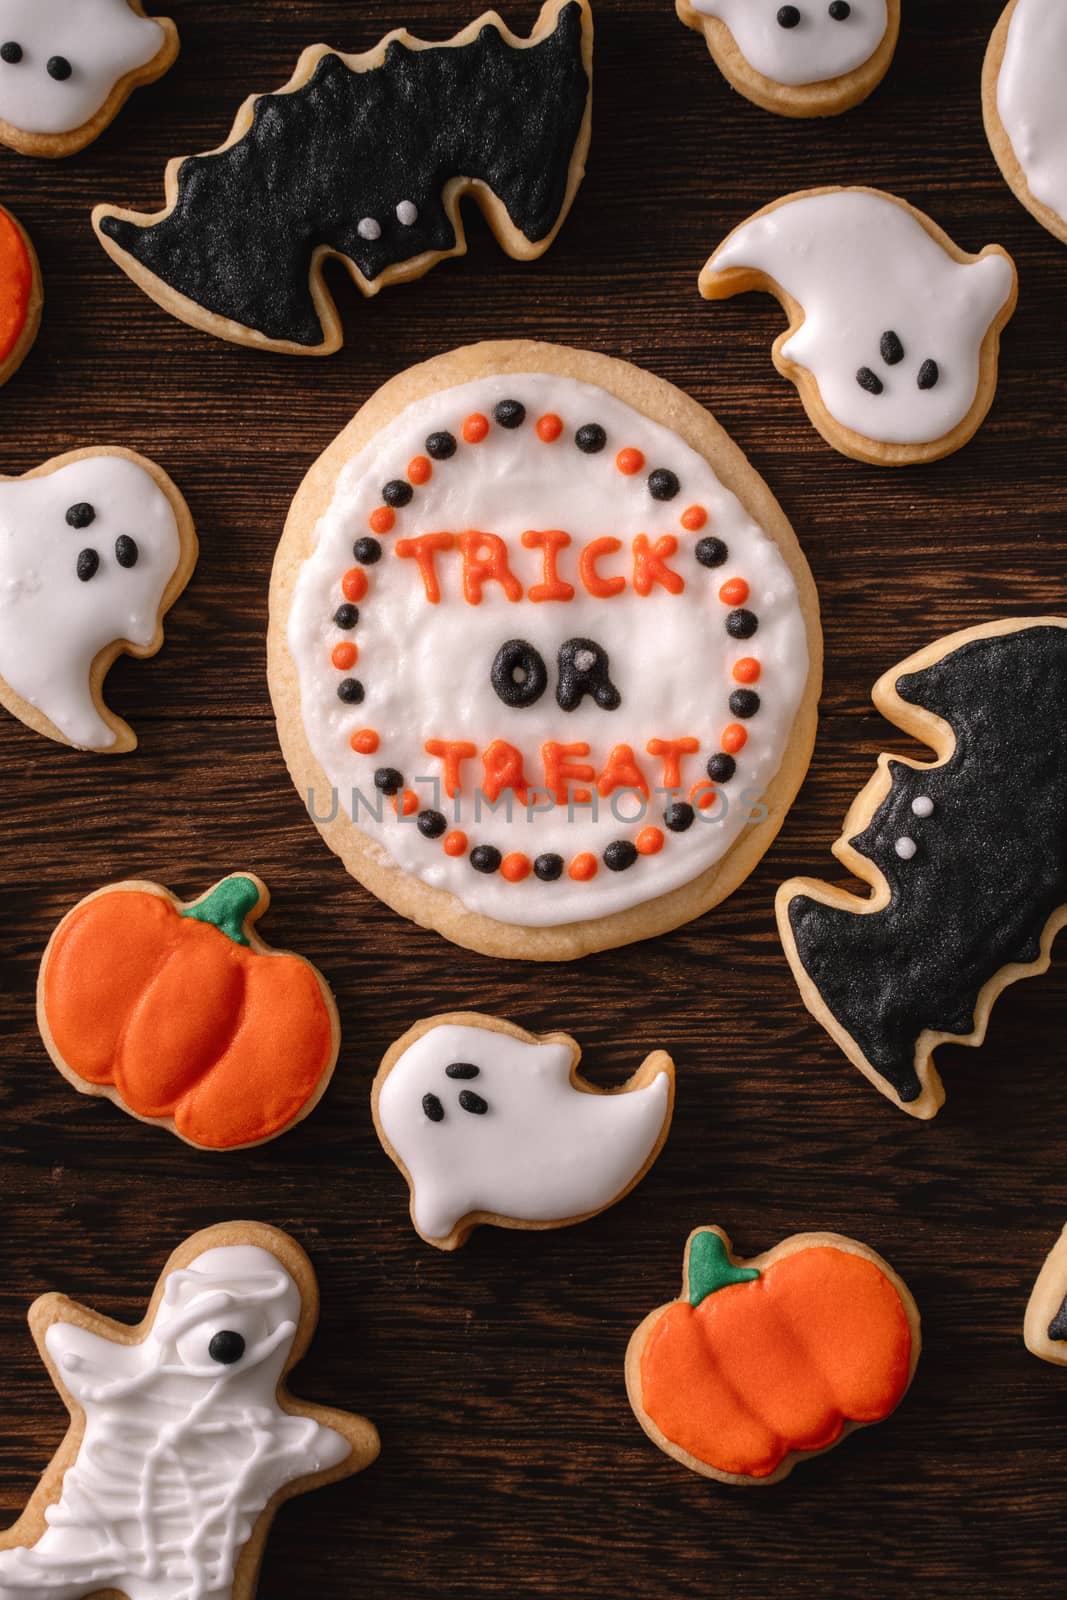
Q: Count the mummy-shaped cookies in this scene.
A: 1